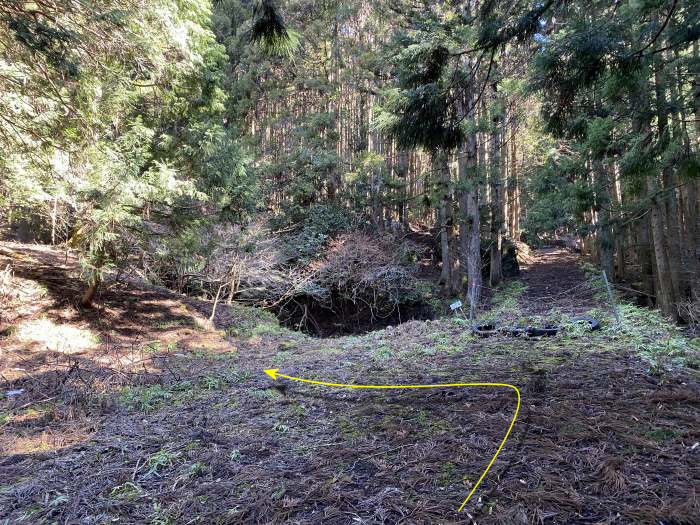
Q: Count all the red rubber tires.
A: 0